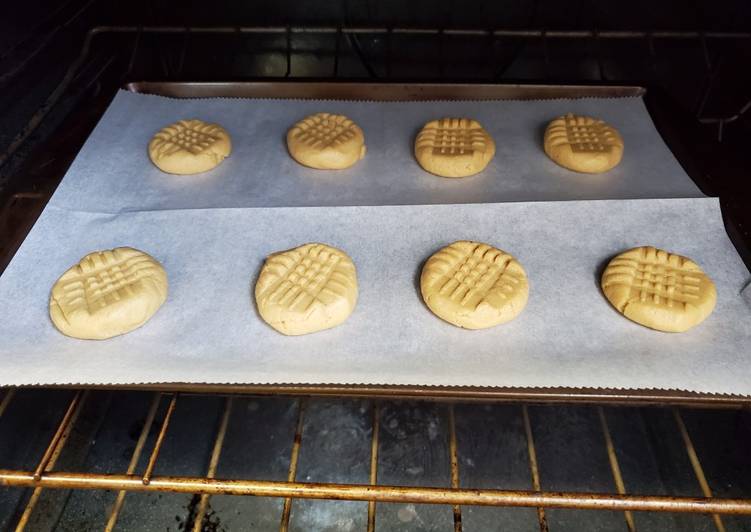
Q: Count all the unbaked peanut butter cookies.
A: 8